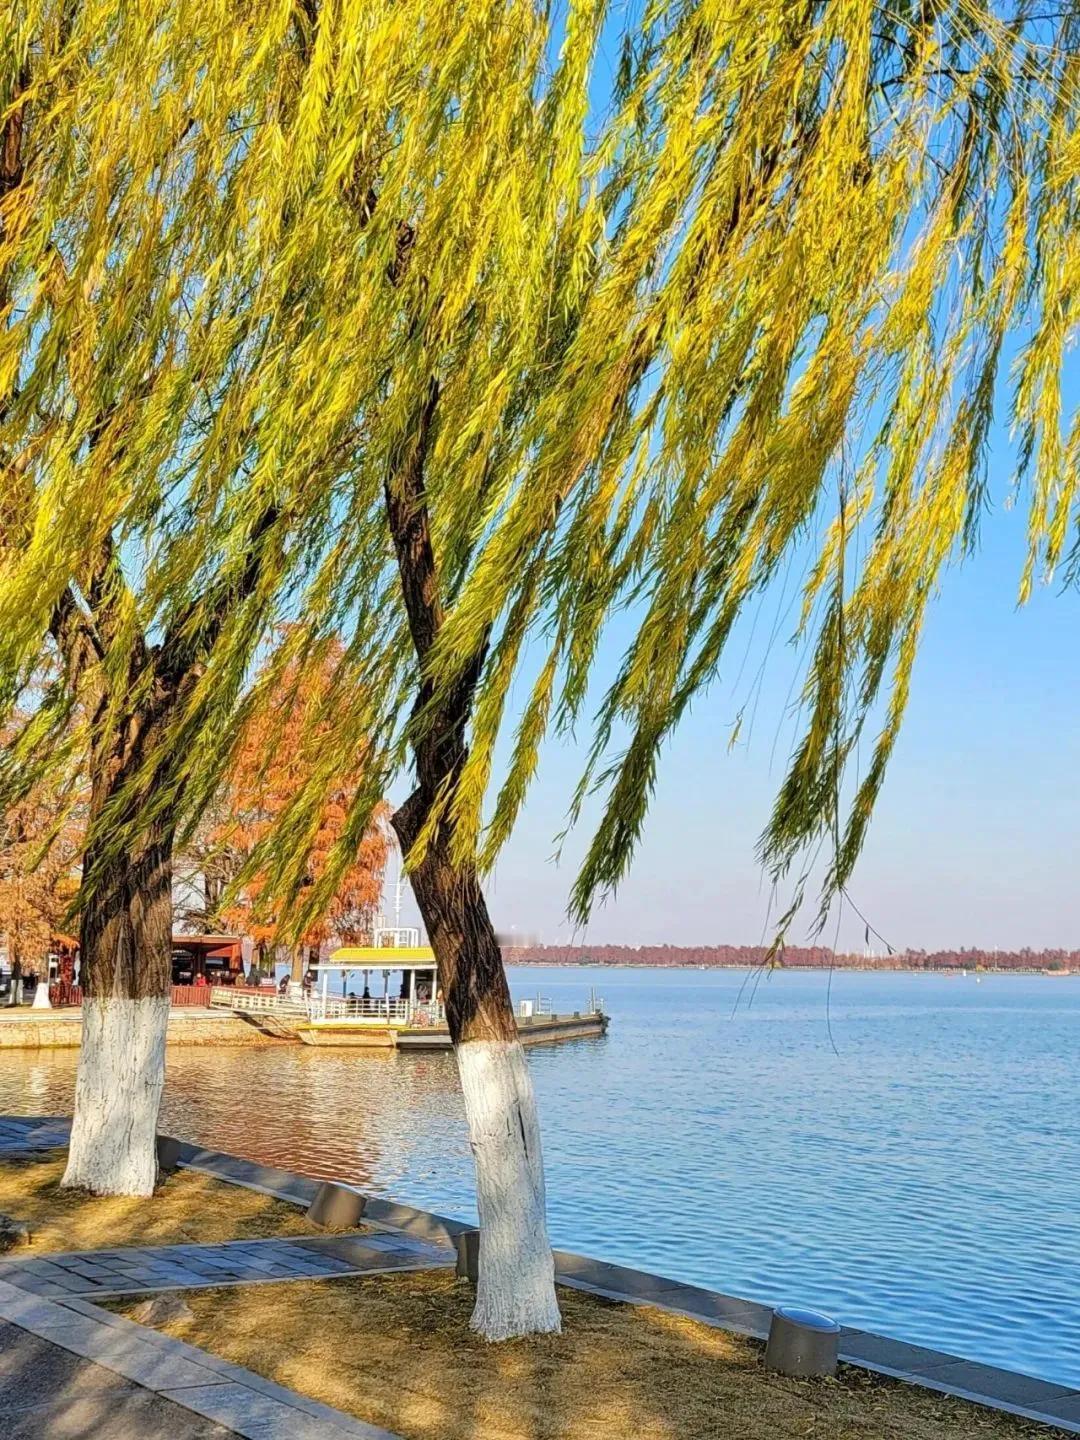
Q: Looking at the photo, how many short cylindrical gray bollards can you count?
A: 4